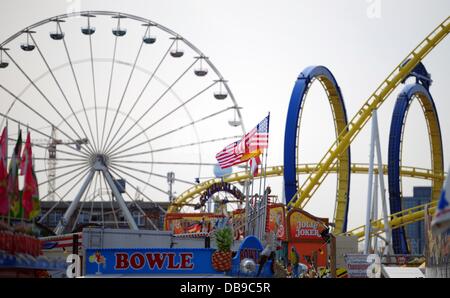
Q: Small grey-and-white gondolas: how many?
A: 10